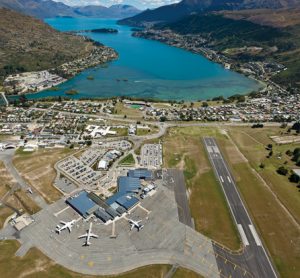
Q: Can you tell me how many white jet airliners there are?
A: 3